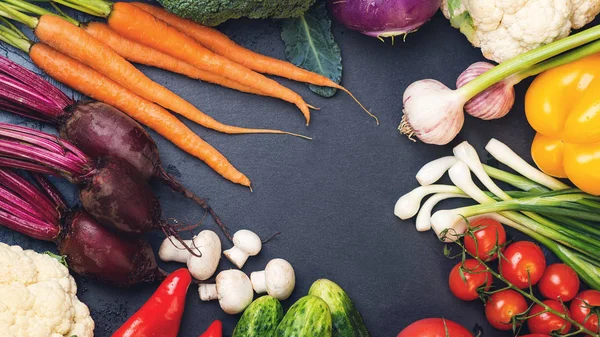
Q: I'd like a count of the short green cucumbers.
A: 3